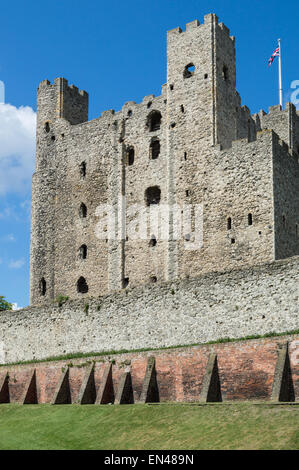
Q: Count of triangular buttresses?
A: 9